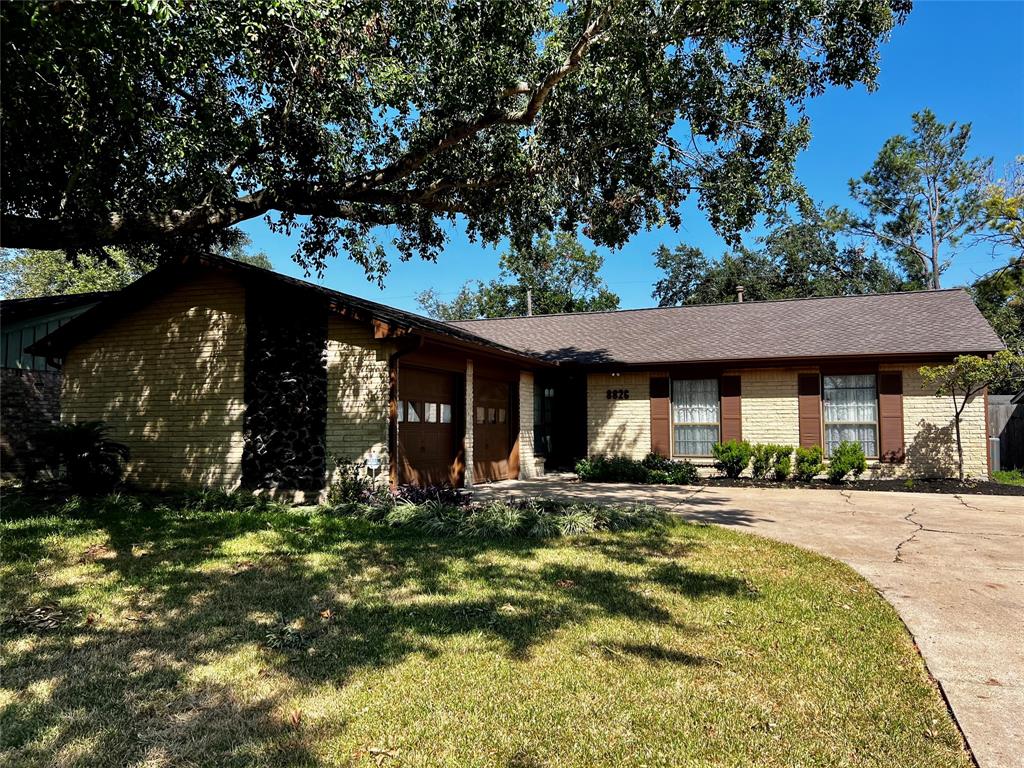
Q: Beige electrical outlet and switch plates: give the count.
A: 0